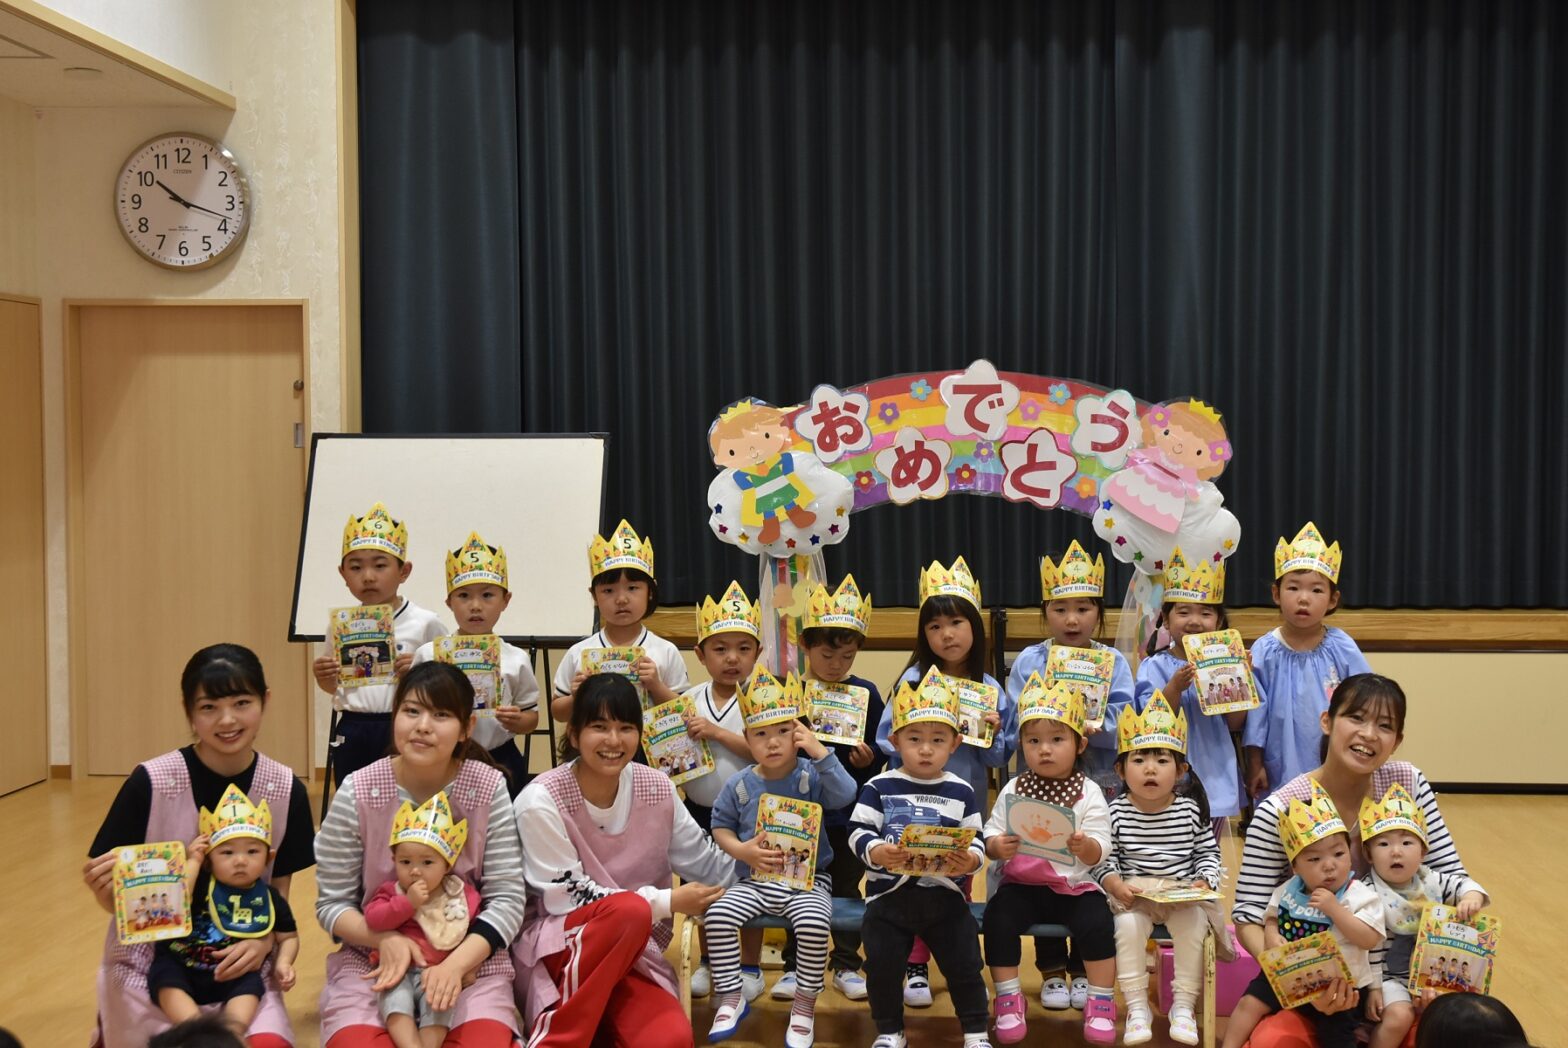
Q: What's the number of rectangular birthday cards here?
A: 15